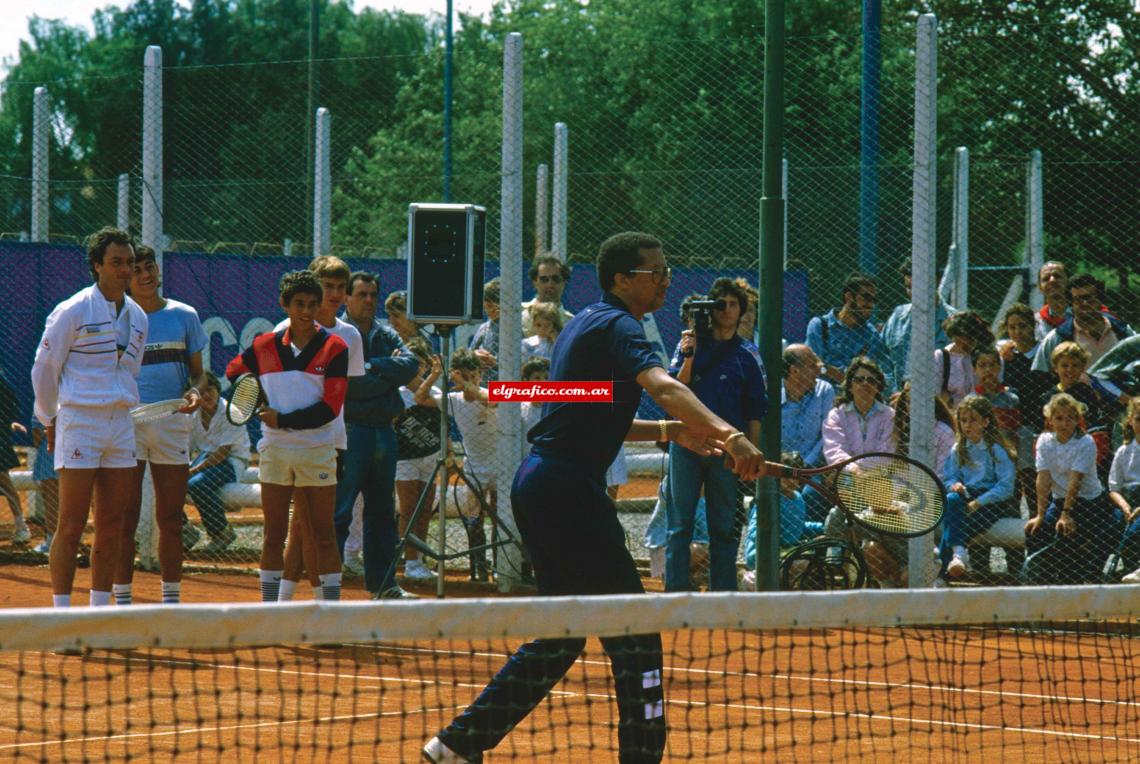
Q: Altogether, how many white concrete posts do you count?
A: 11